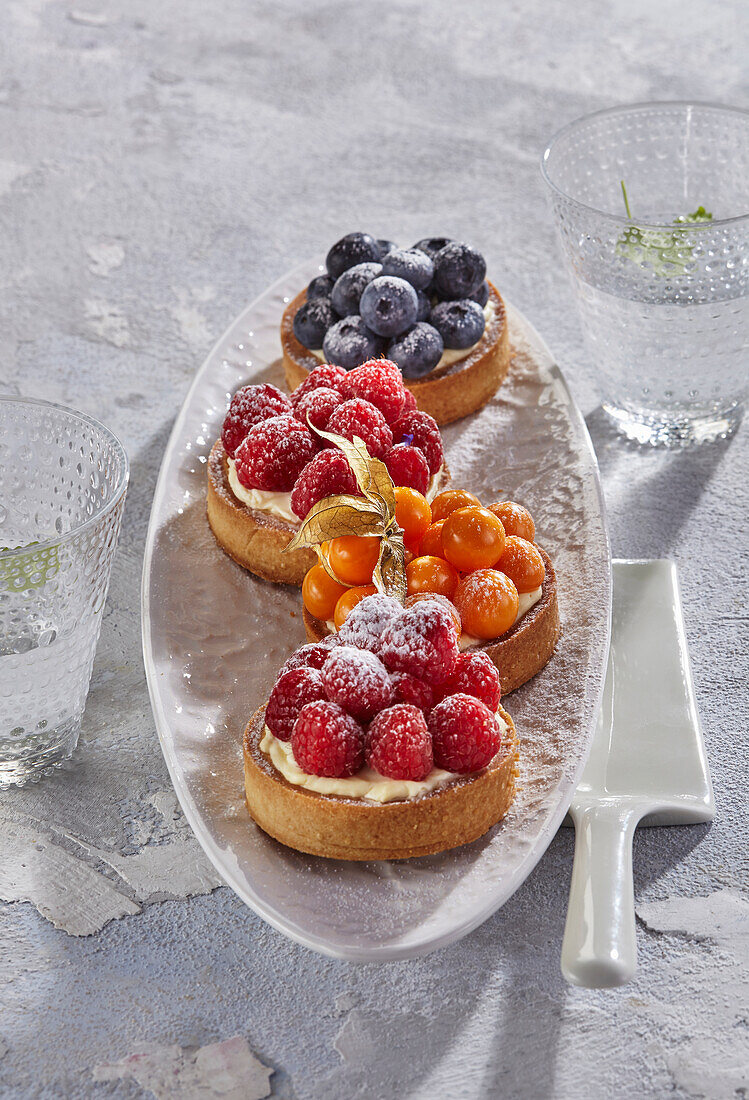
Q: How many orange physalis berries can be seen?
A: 12